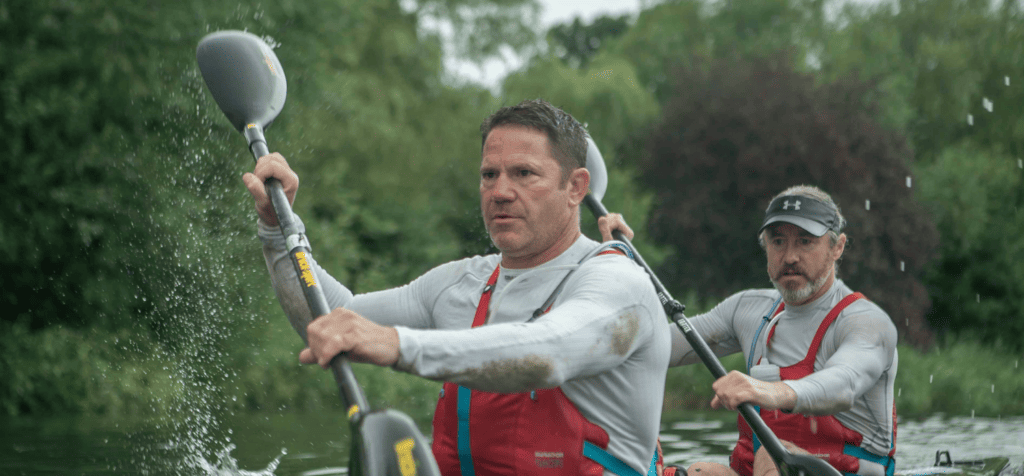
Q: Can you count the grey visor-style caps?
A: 1